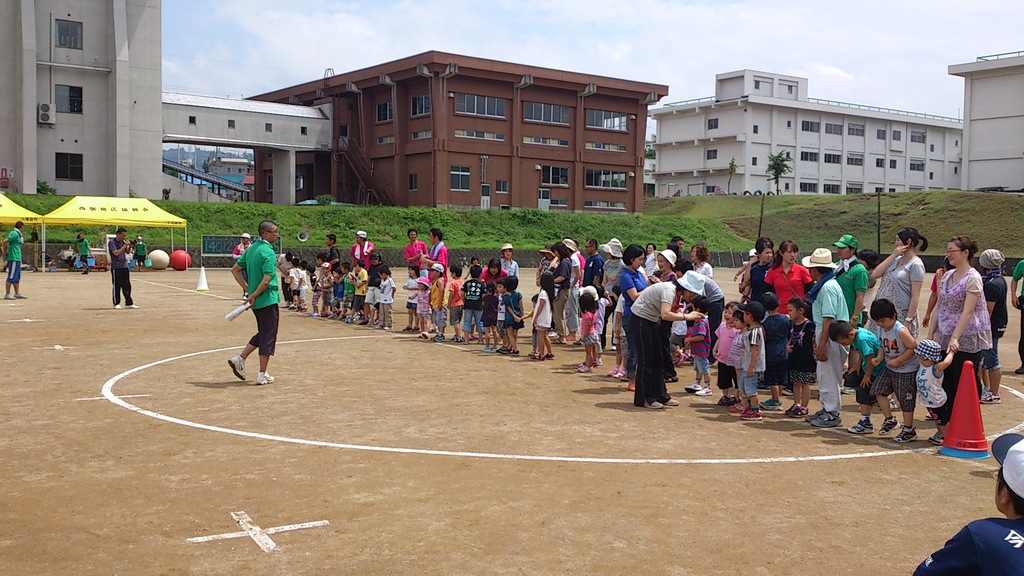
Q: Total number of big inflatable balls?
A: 2